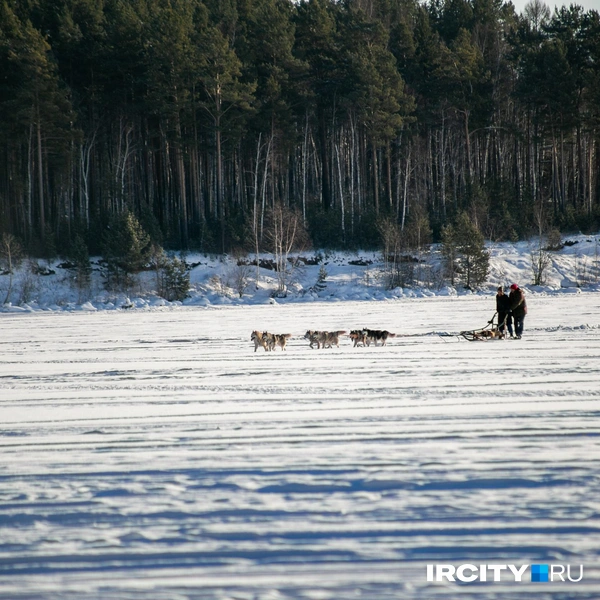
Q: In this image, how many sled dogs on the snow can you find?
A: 6